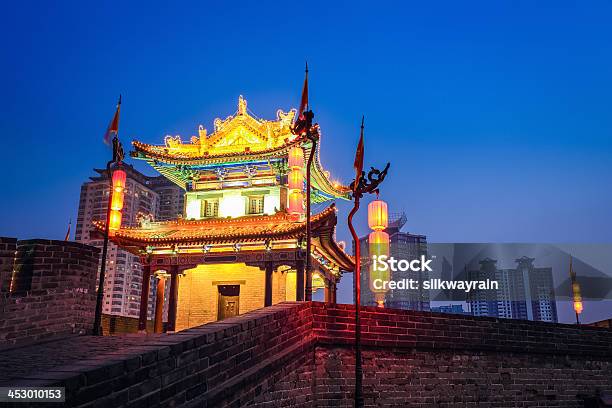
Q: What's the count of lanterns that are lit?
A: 12